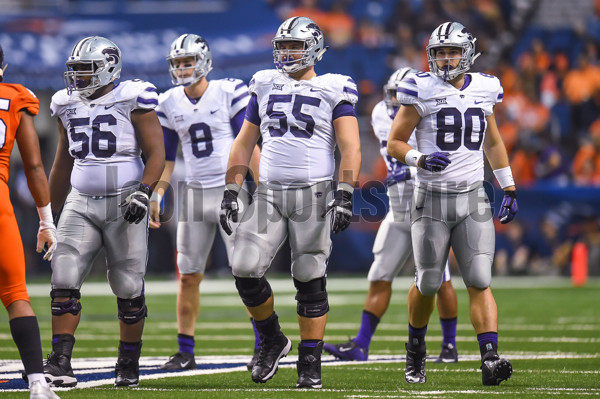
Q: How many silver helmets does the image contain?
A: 5